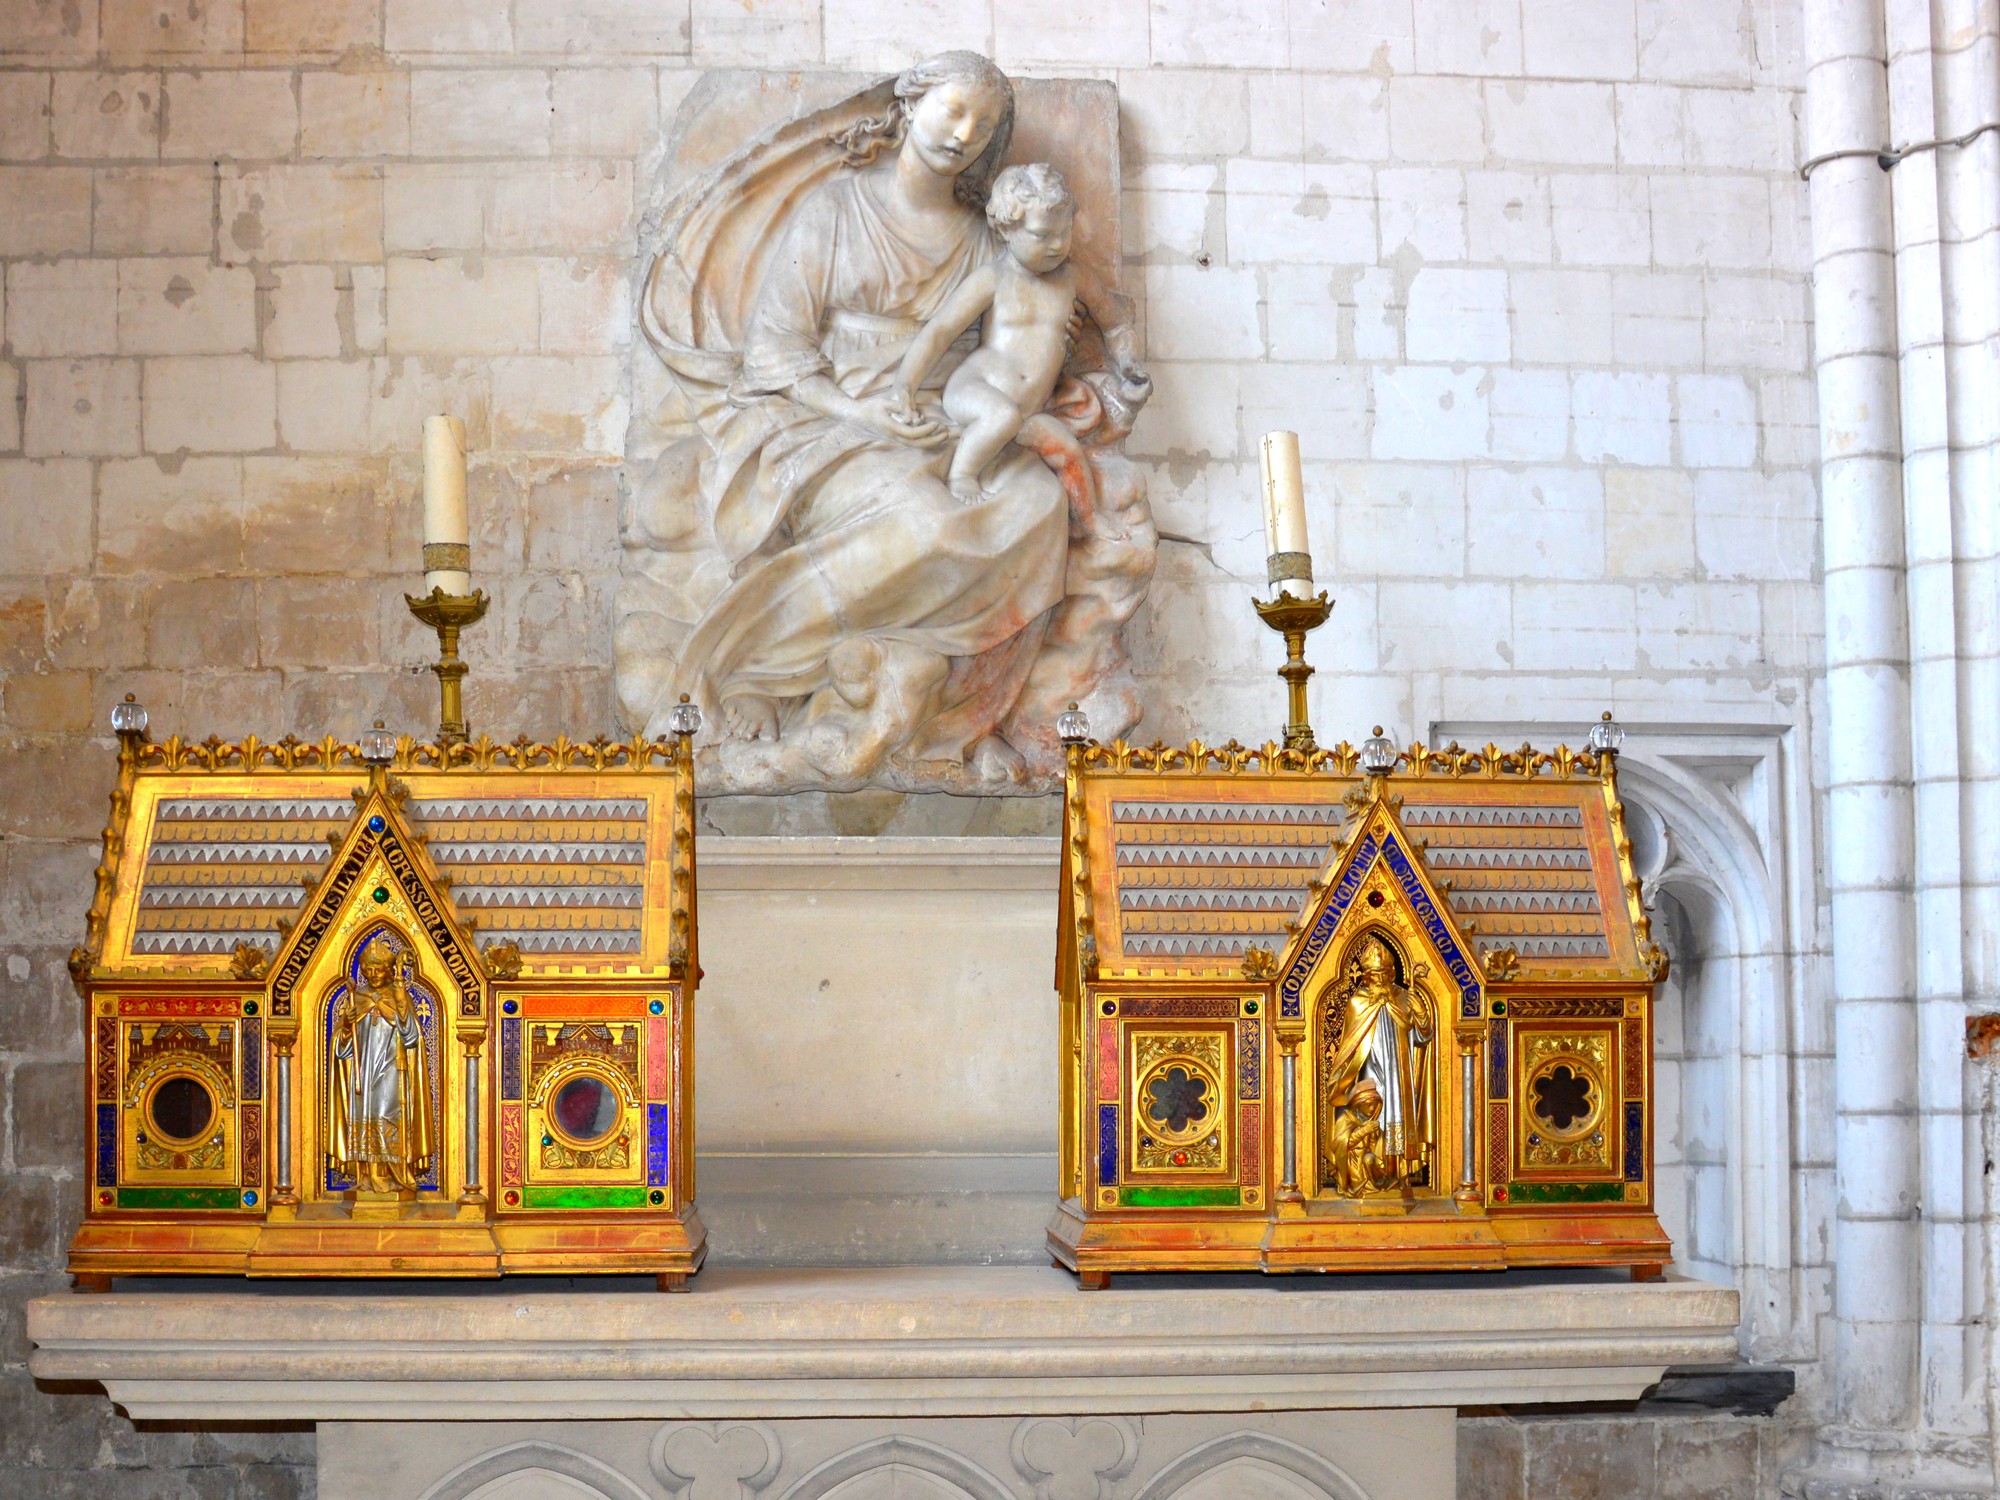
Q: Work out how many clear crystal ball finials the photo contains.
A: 6